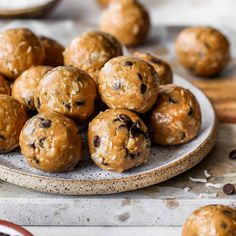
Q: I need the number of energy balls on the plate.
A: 12